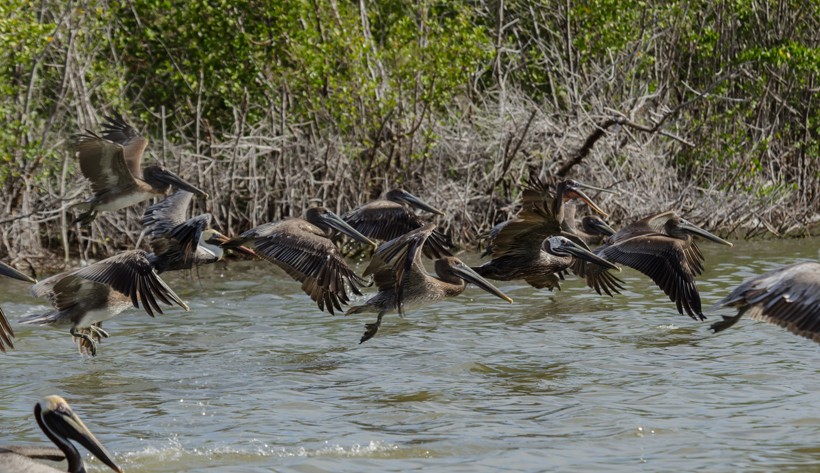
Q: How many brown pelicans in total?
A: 13